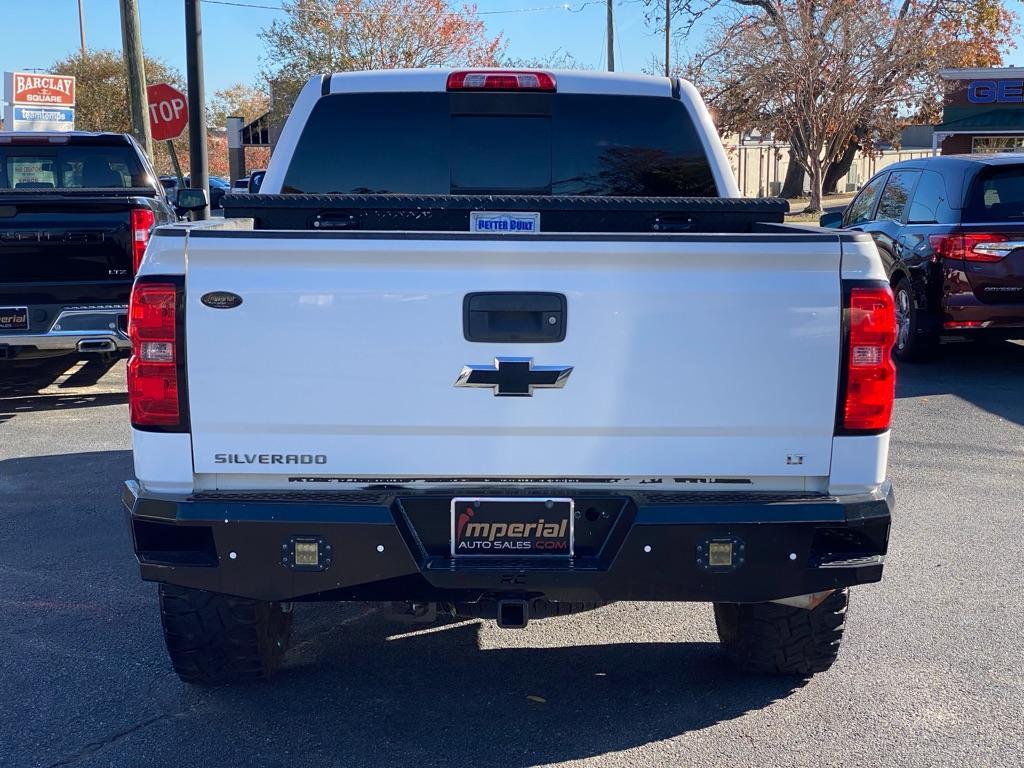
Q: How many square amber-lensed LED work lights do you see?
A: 2